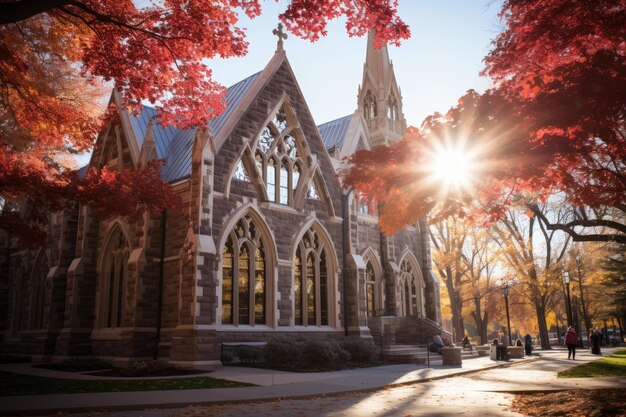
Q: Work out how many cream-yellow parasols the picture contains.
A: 0